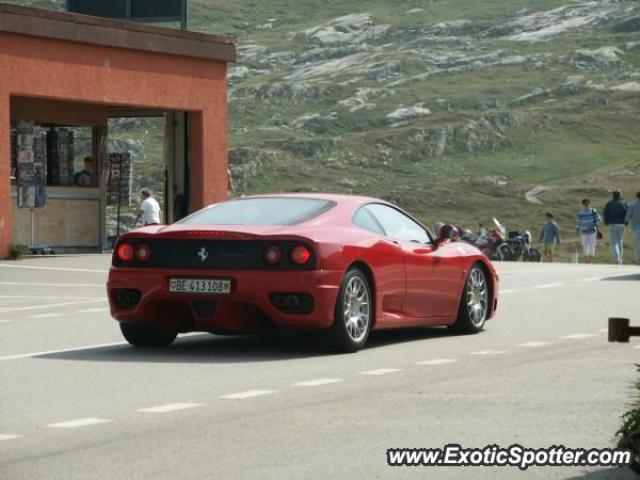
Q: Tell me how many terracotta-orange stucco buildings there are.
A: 1